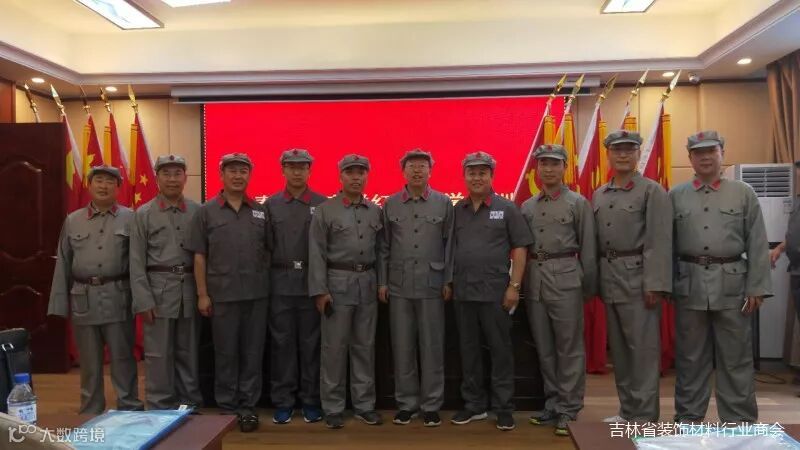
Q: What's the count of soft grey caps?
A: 10